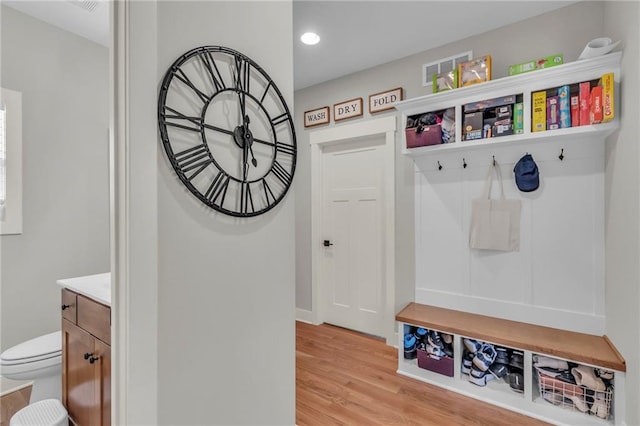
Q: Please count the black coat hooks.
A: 5